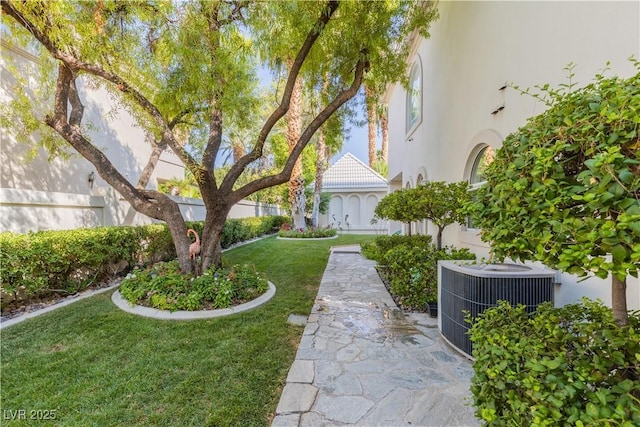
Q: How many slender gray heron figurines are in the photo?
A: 3